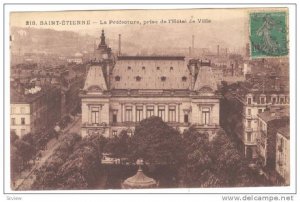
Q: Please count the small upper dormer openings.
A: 4